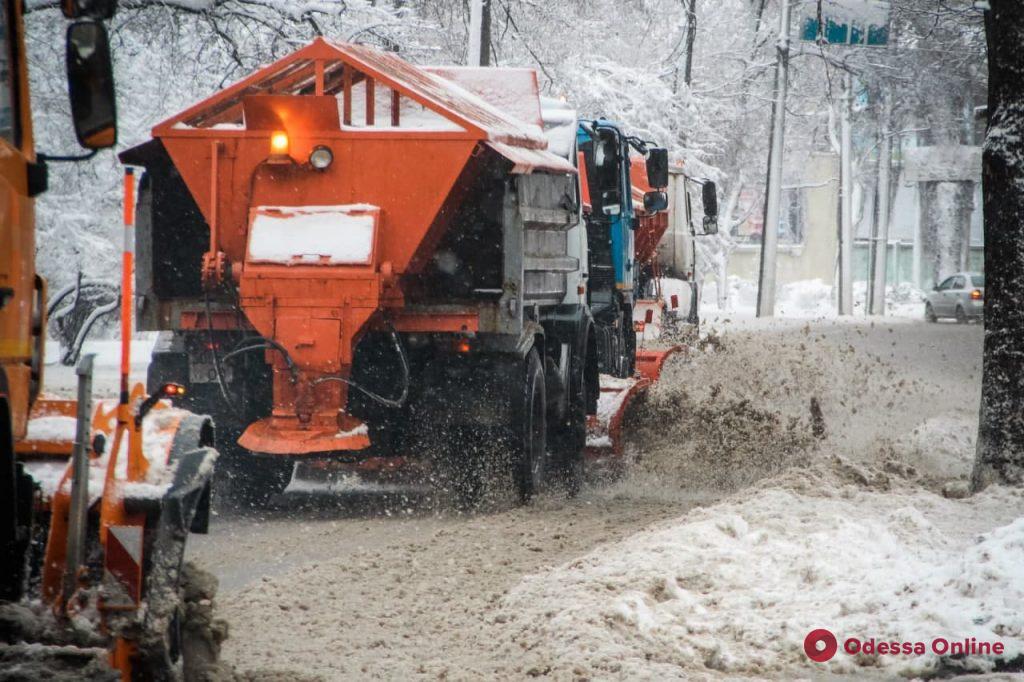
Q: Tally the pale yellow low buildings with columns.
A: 1